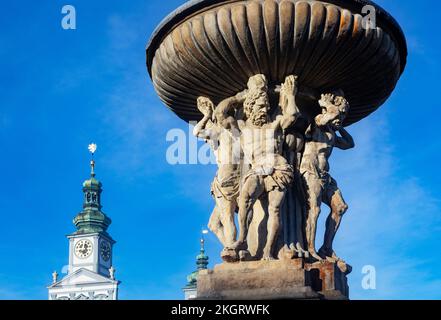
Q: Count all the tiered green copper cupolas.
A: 2